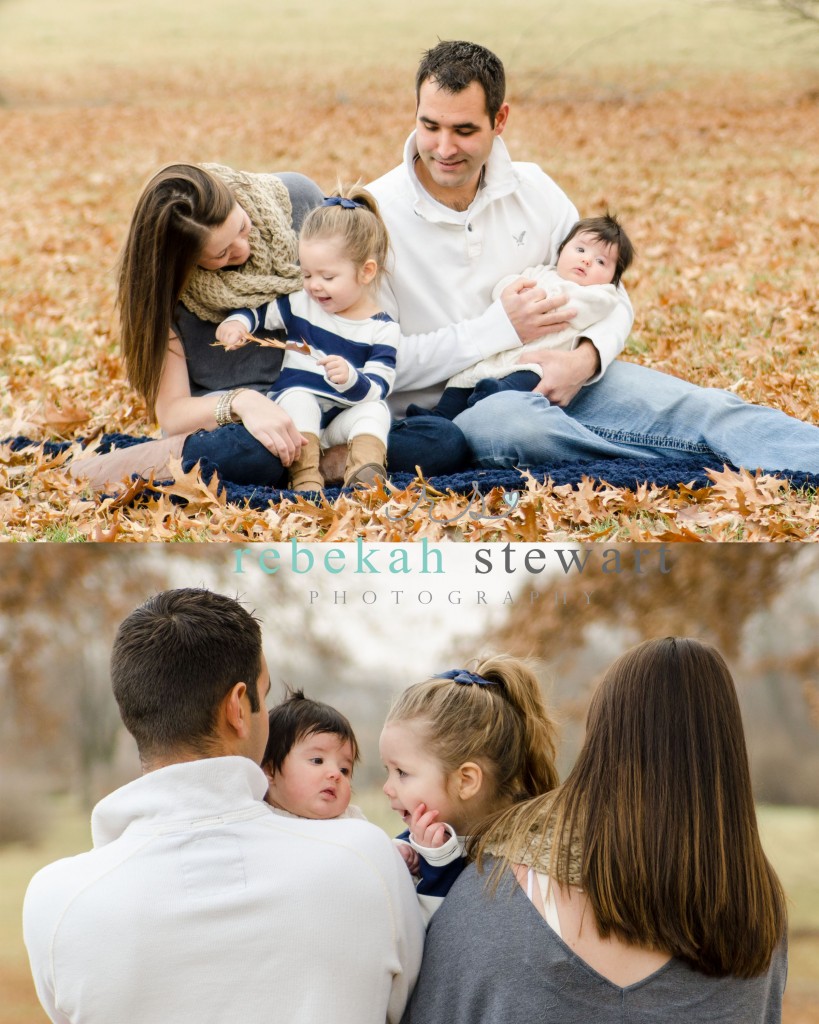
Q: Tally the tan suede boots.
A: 2